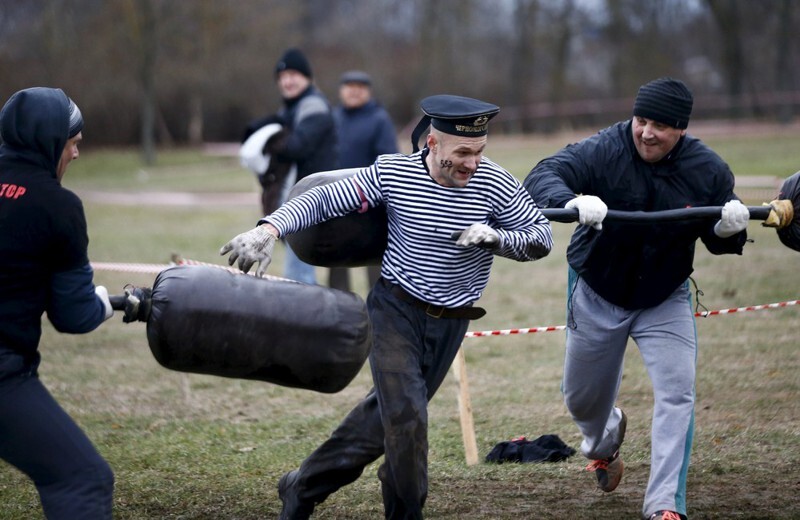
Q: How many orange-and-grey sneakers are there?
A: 2